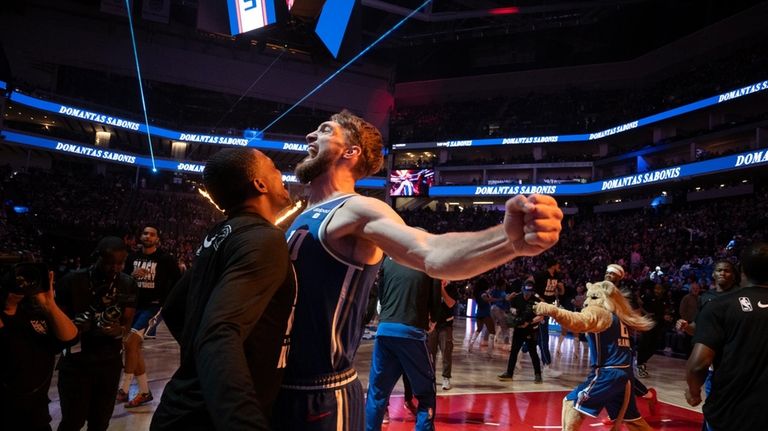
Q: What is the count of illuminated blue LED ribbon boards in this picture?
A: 4